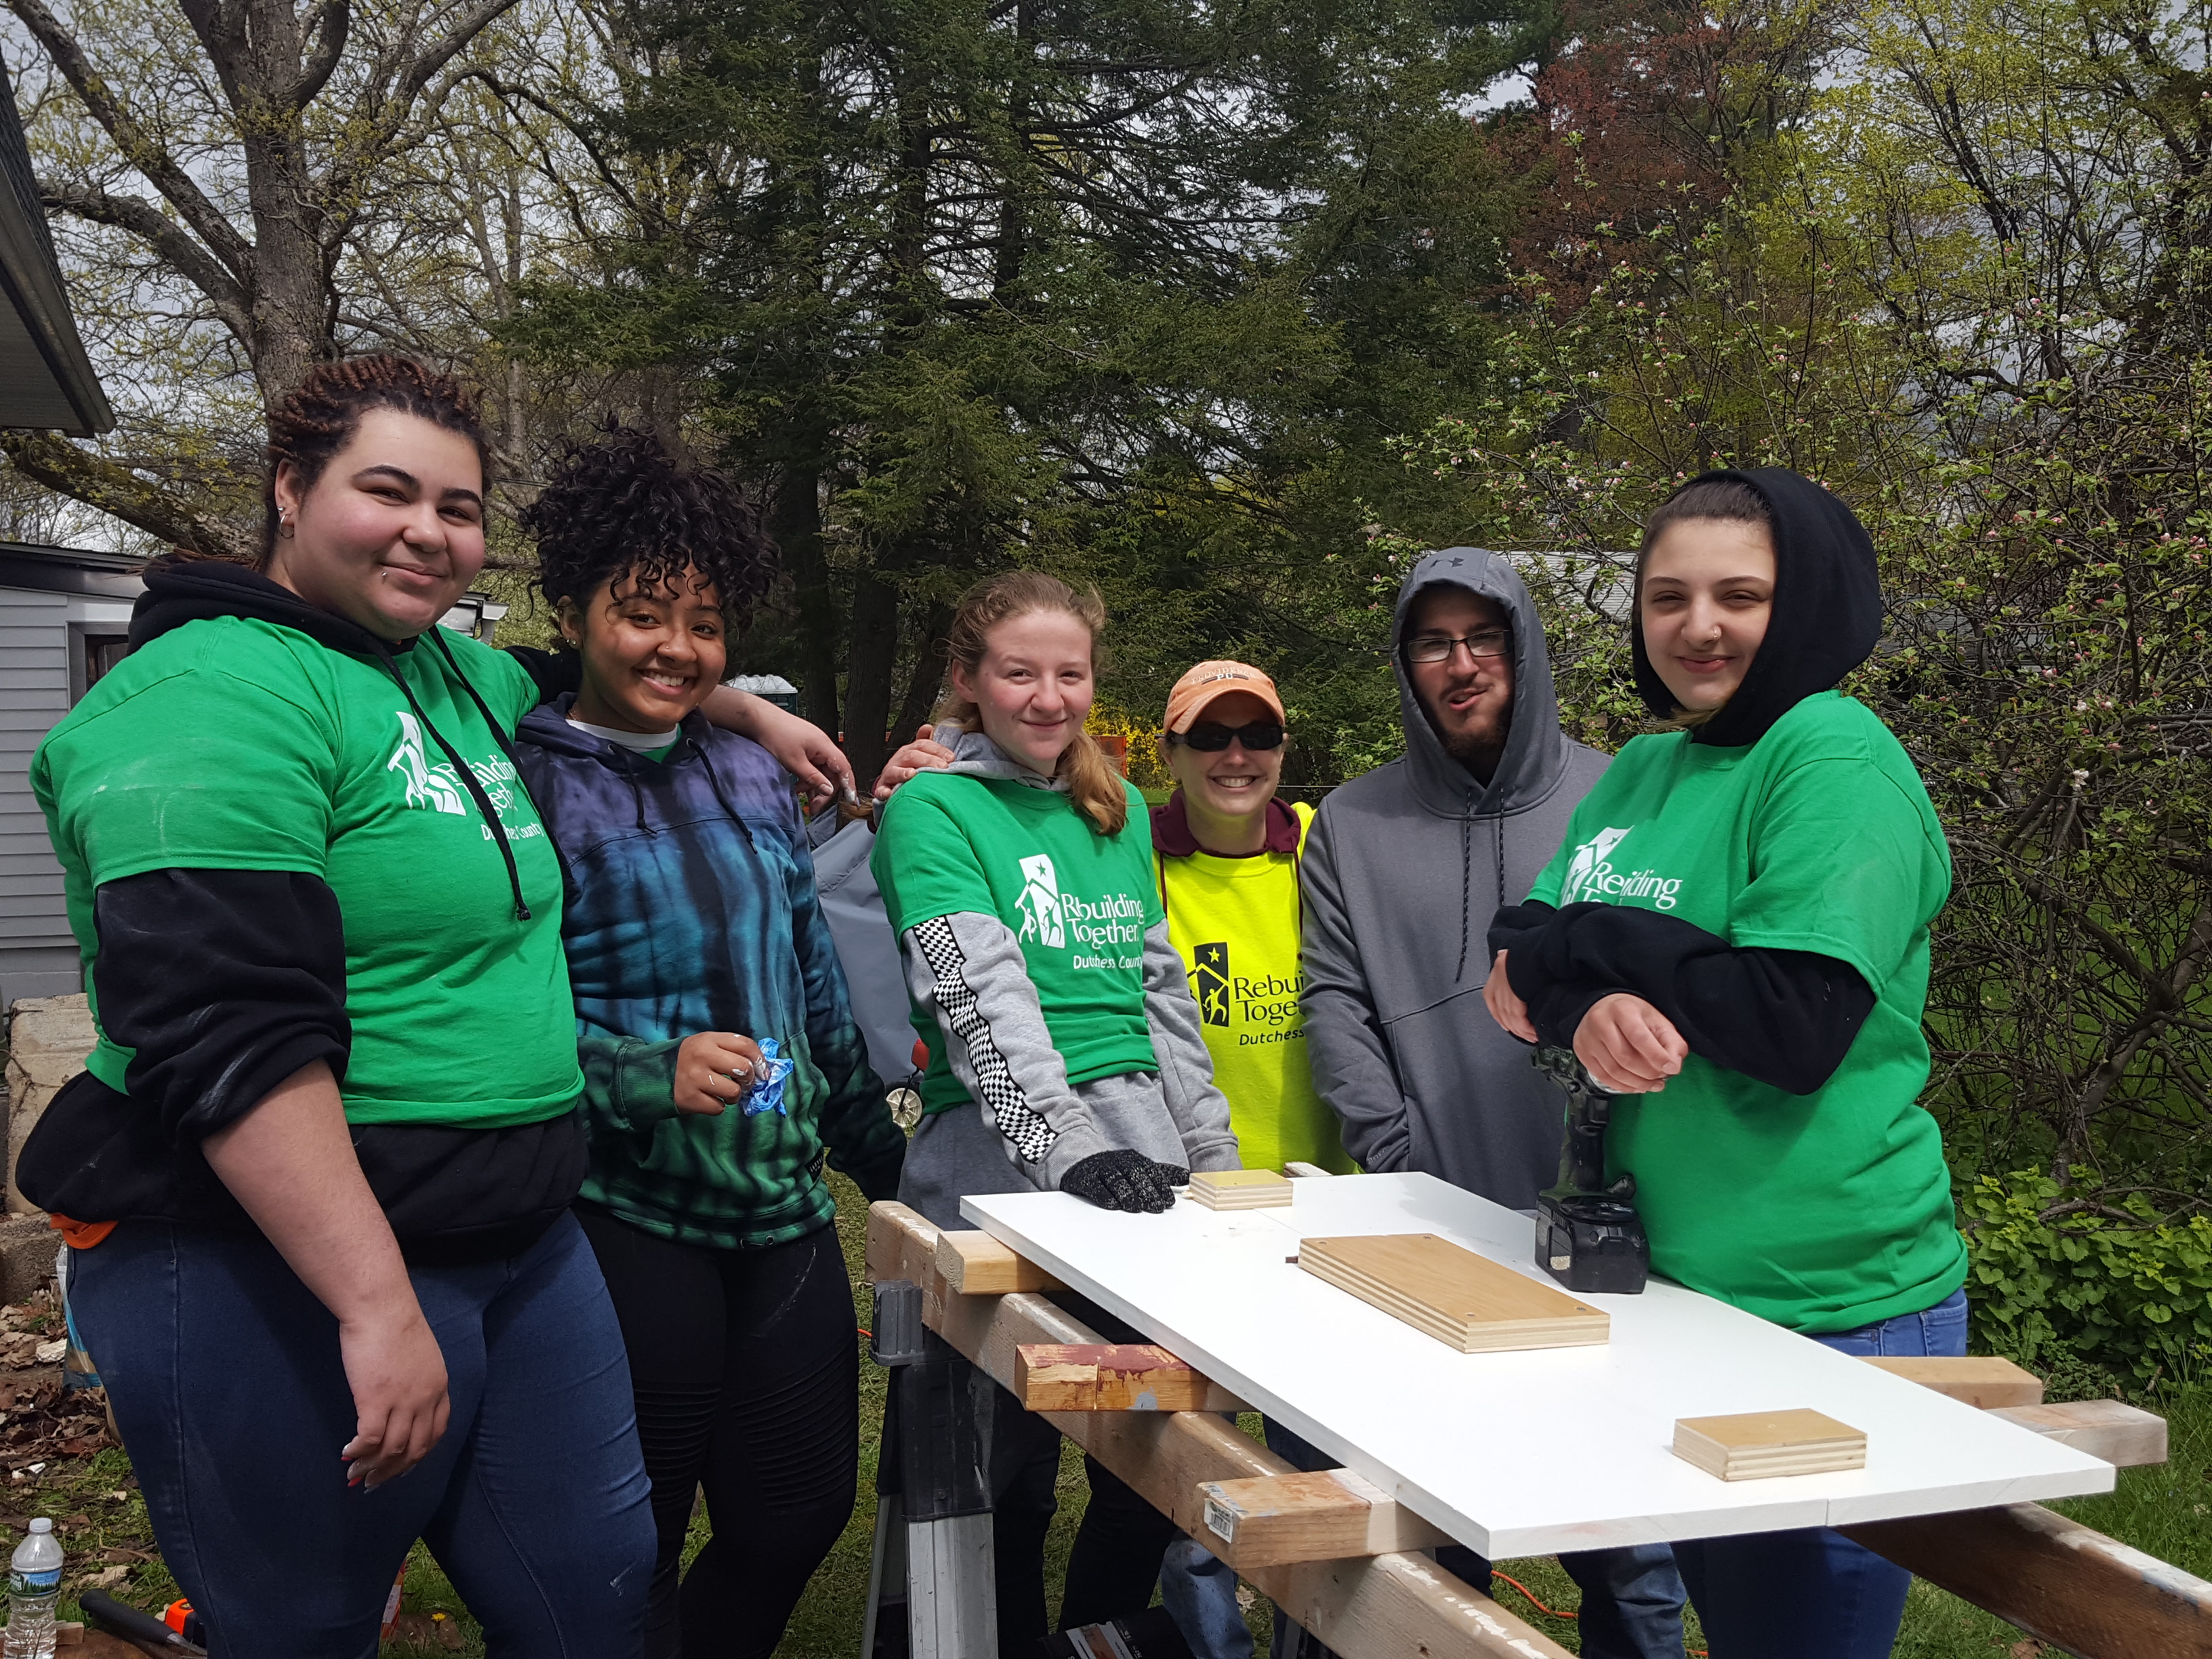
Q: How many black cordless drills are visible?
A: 1